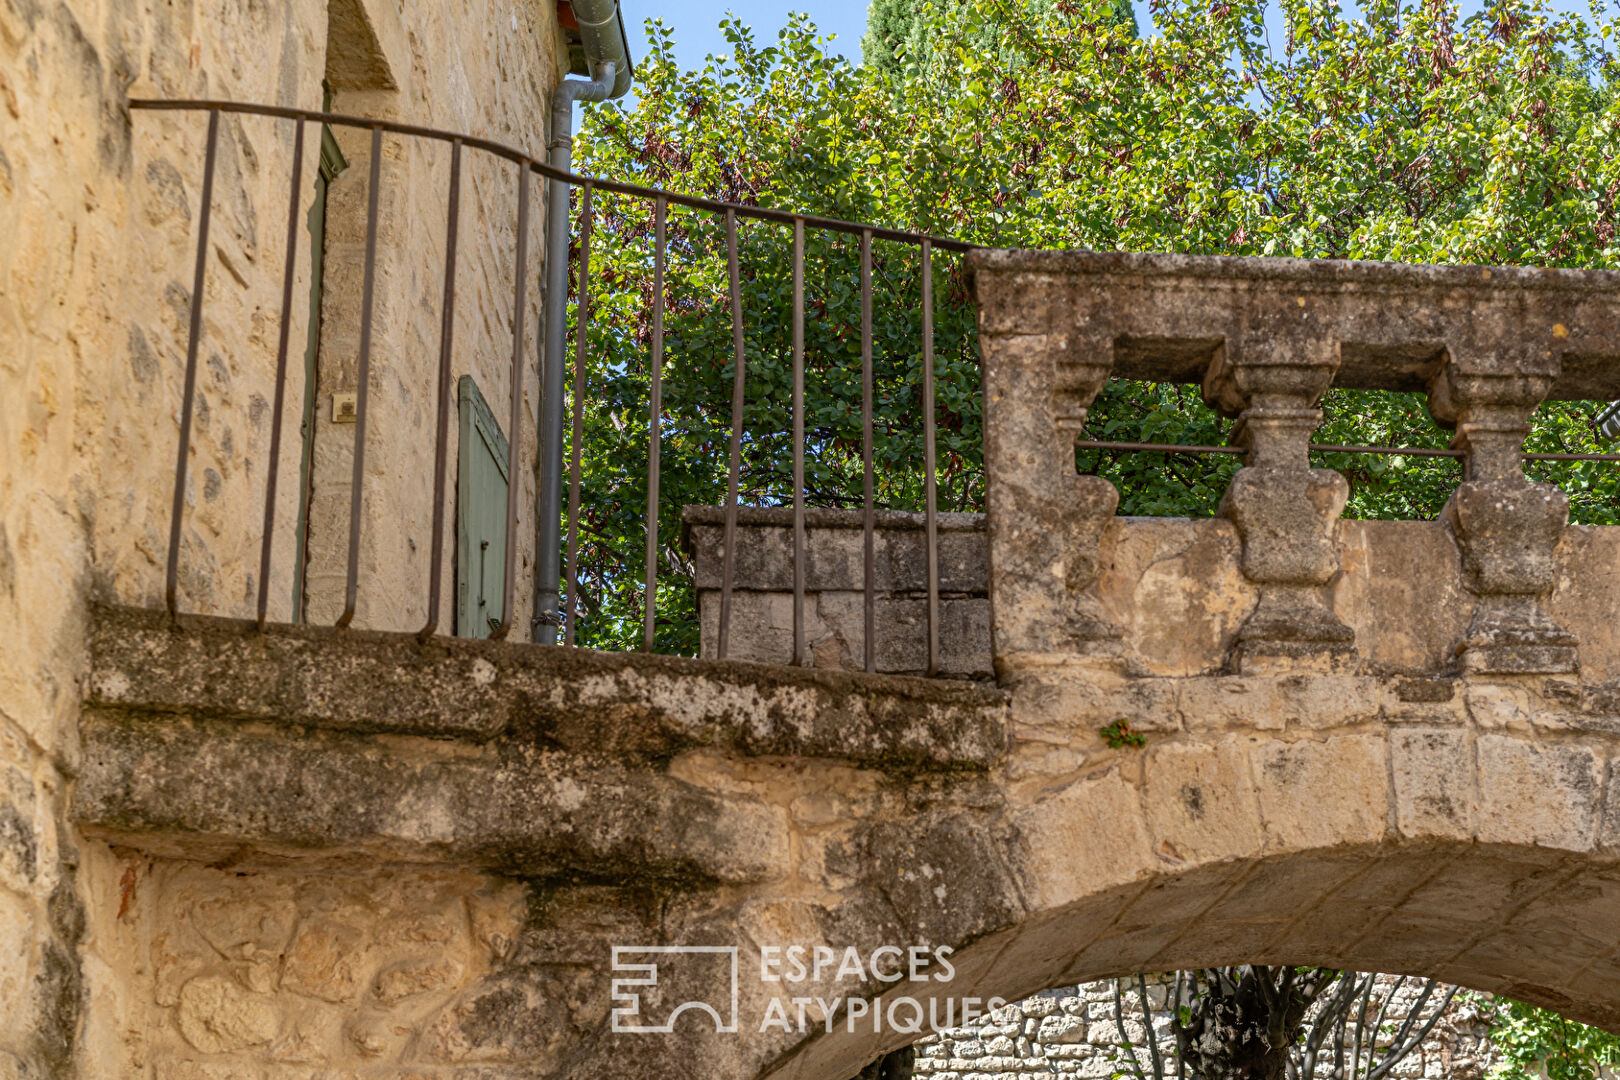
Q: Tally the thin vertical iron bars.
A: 11